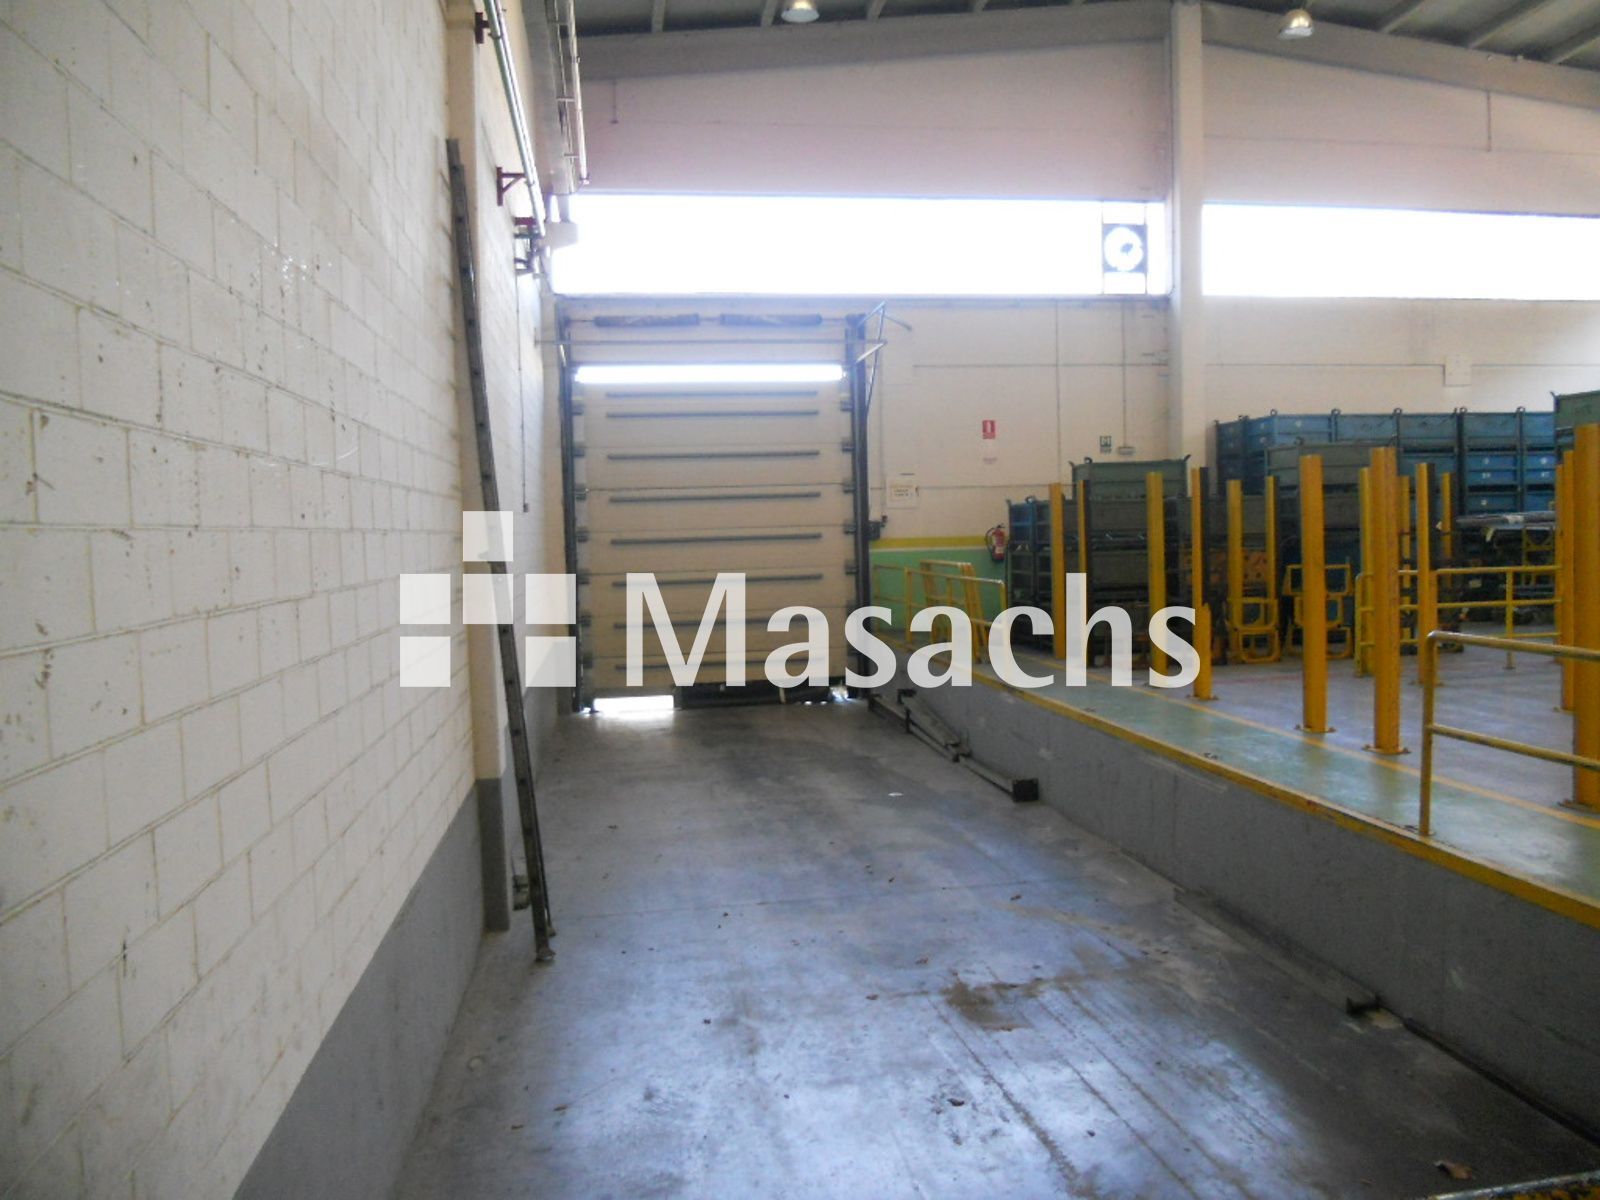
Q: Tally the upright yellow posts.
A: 15